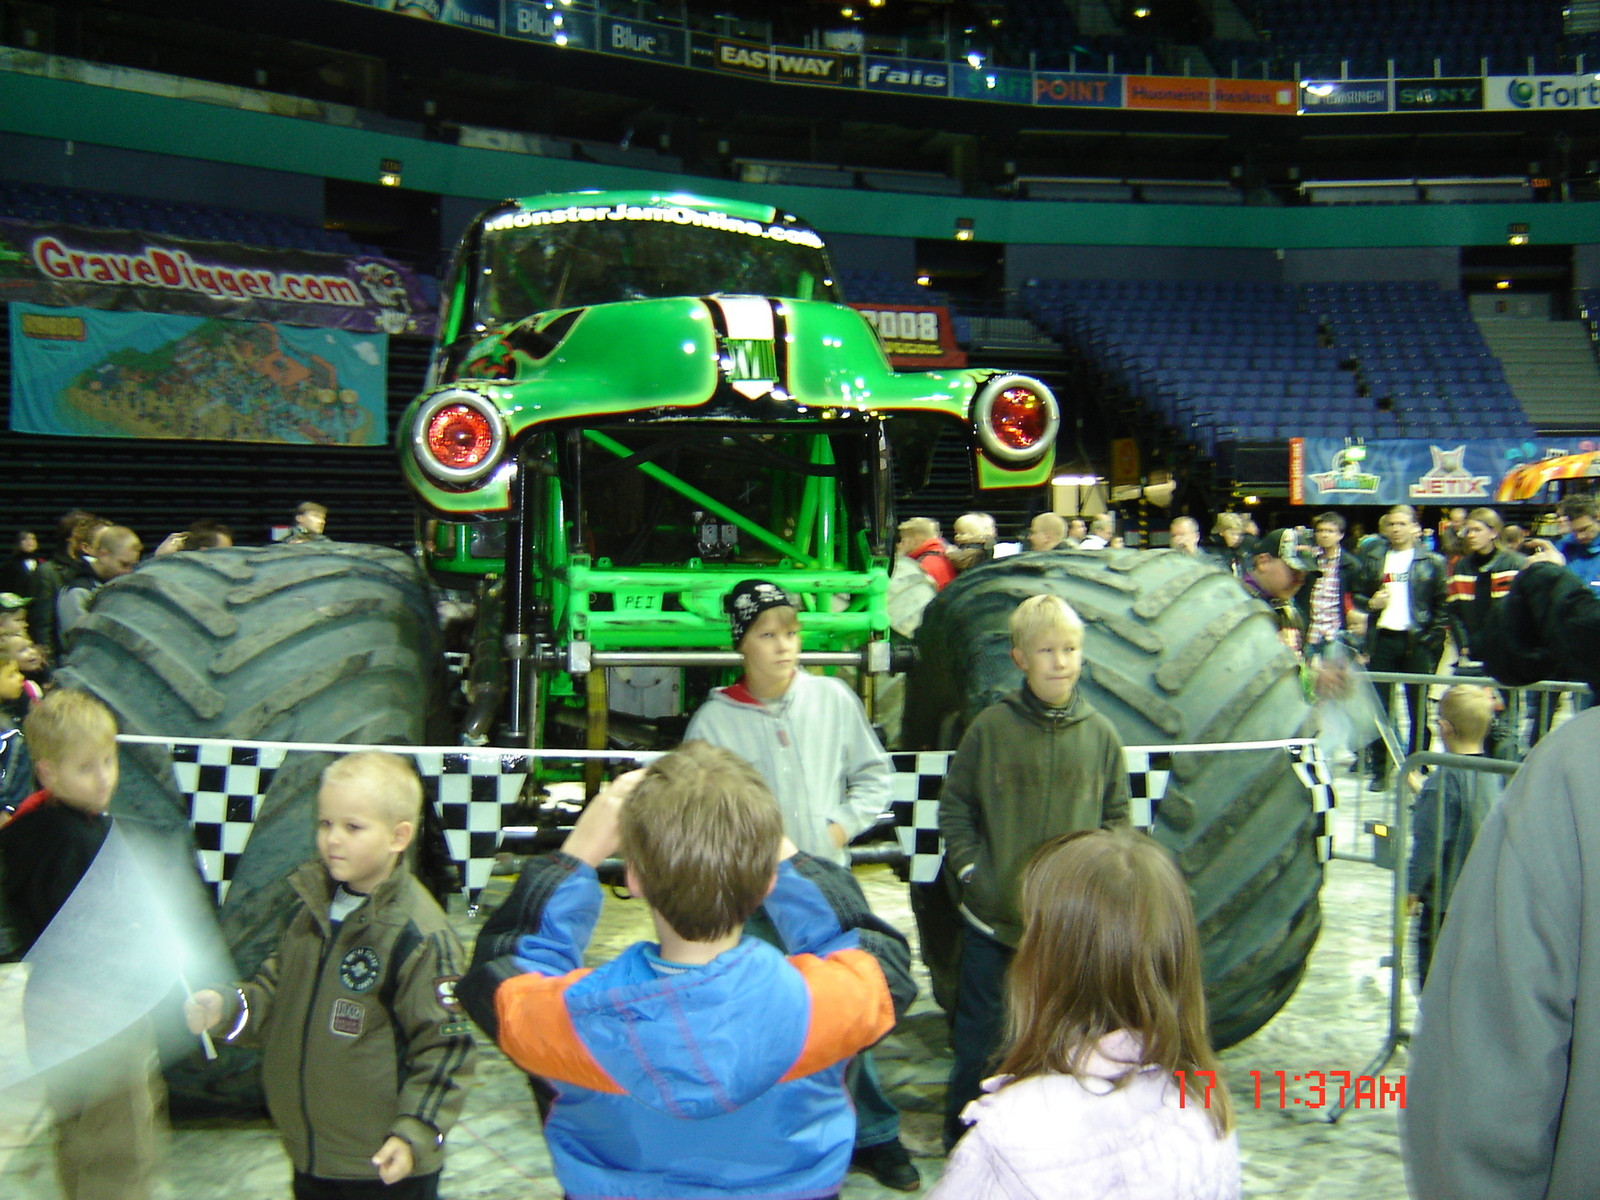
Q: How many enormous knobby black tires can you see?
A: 2